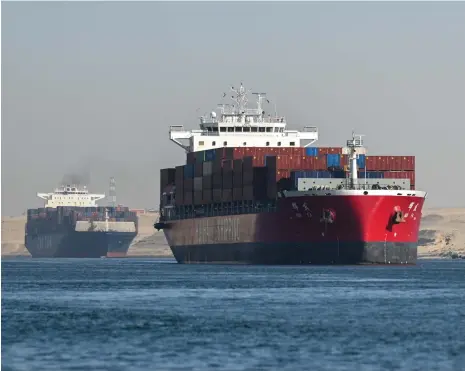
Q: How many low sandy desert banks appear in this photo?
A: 1